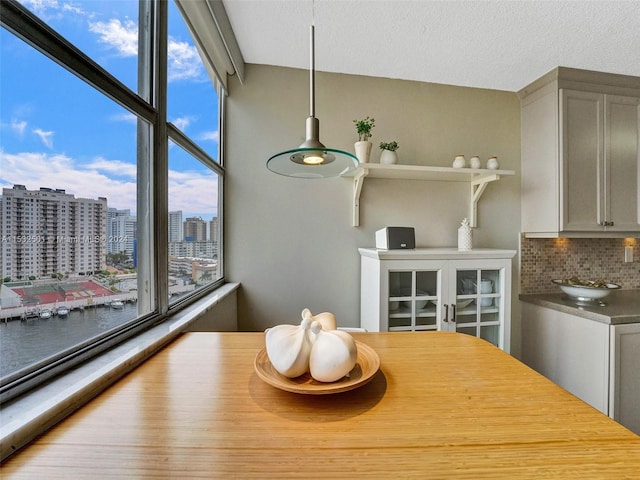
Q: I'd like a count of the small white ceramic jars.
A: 3